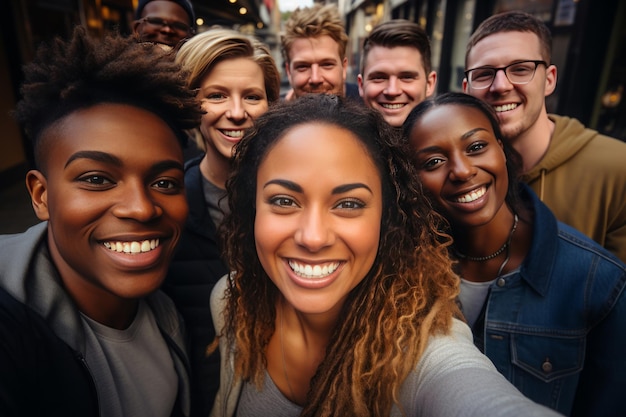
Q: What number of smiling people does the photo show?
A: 8